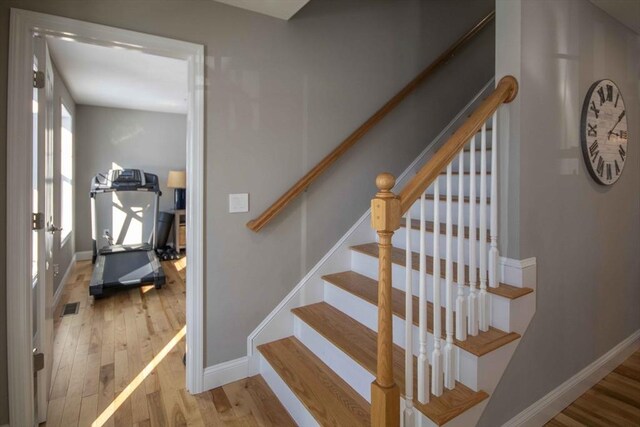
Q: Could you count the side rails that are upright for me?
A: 8